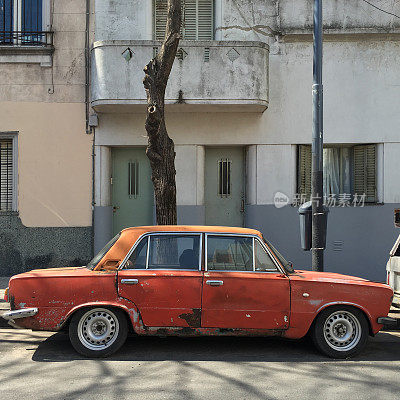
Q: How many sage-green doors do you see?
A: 2